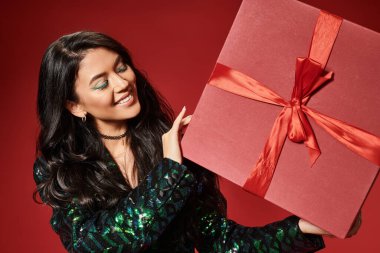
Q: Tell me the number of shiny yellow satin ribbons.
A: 0